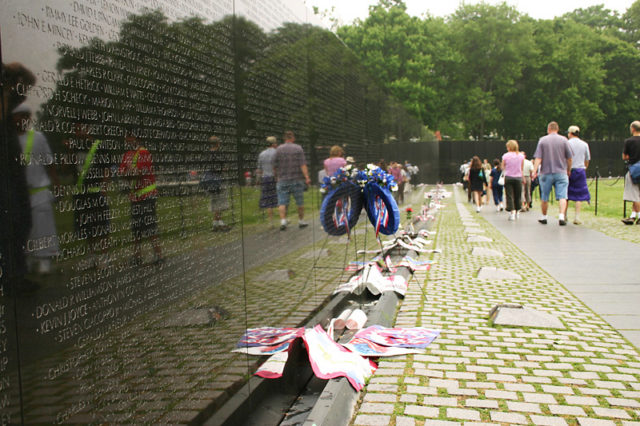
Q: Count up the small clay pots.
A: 0